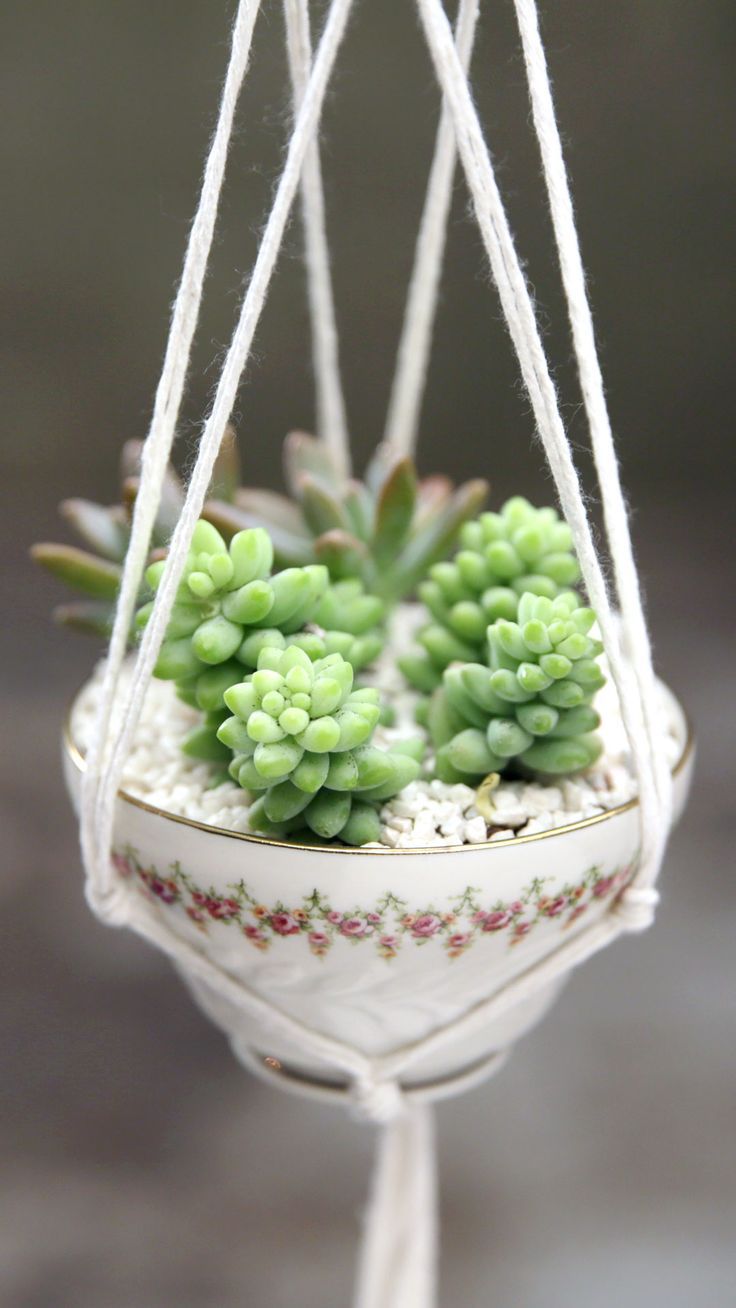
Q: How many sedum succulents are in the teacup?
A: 4